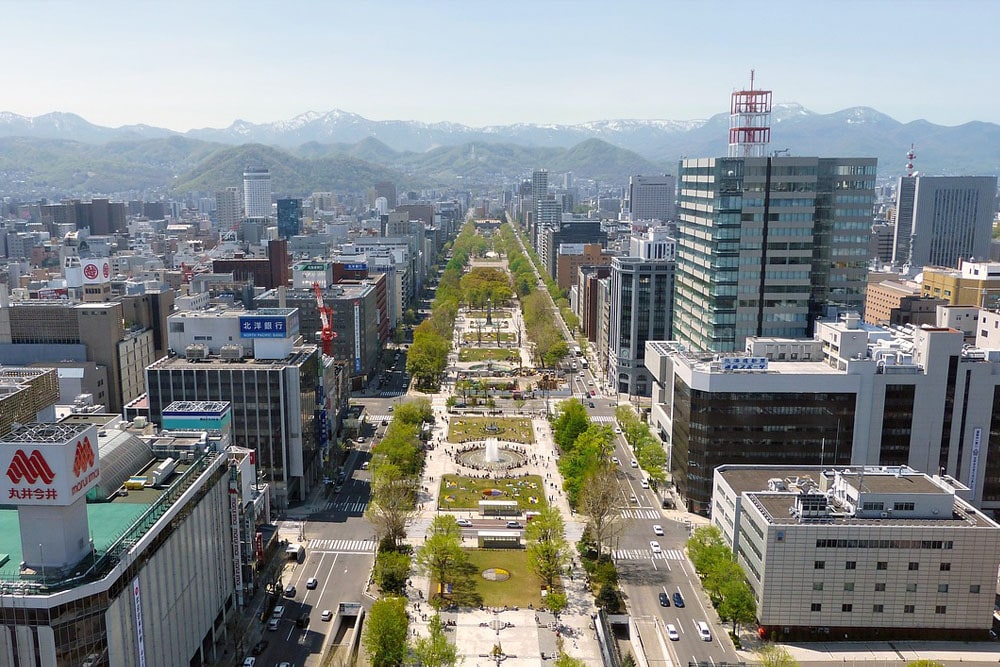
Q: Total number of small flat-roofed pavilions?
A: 2